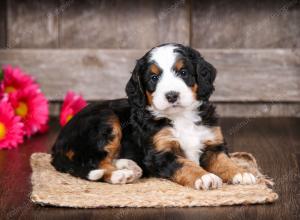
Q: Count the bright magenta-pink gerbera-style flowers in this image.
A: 4